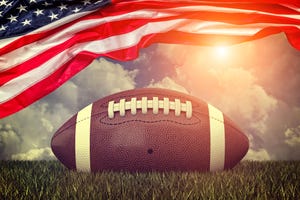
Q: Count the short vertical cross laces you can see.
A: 8